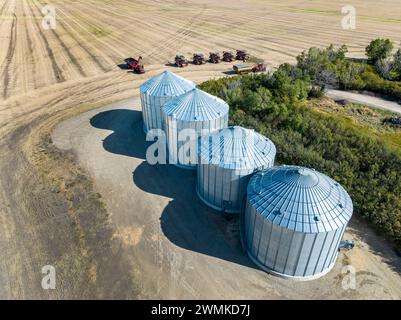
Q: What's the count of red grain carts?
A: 1